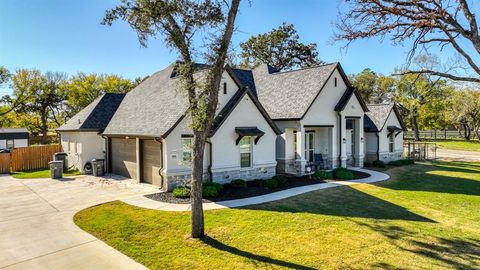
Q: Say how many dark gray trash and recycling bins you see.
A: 3